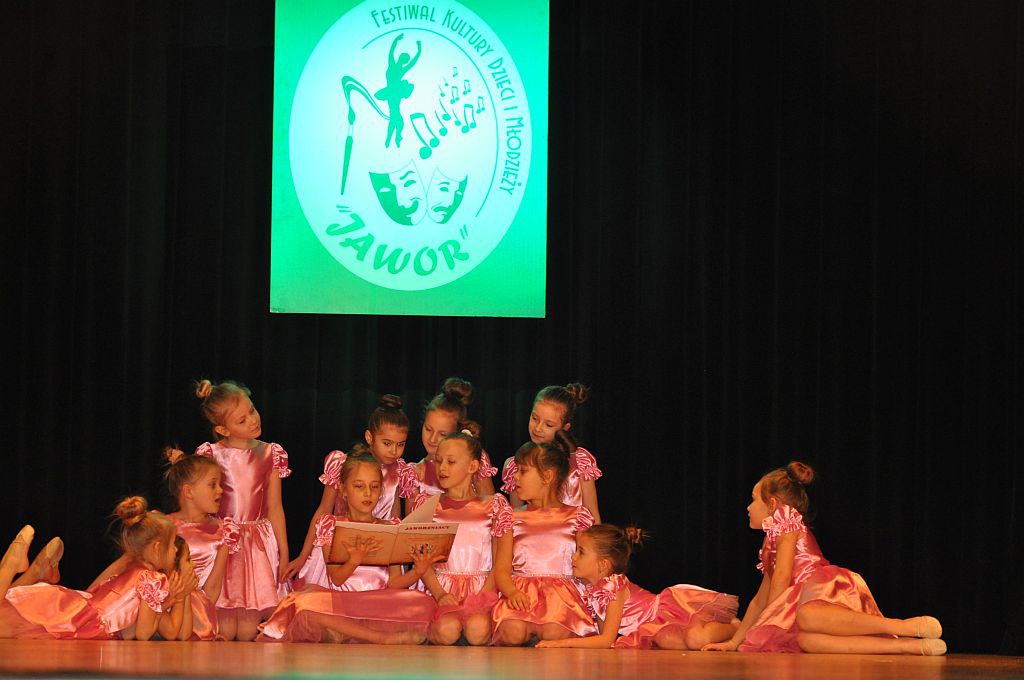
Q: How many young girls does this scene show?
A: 12